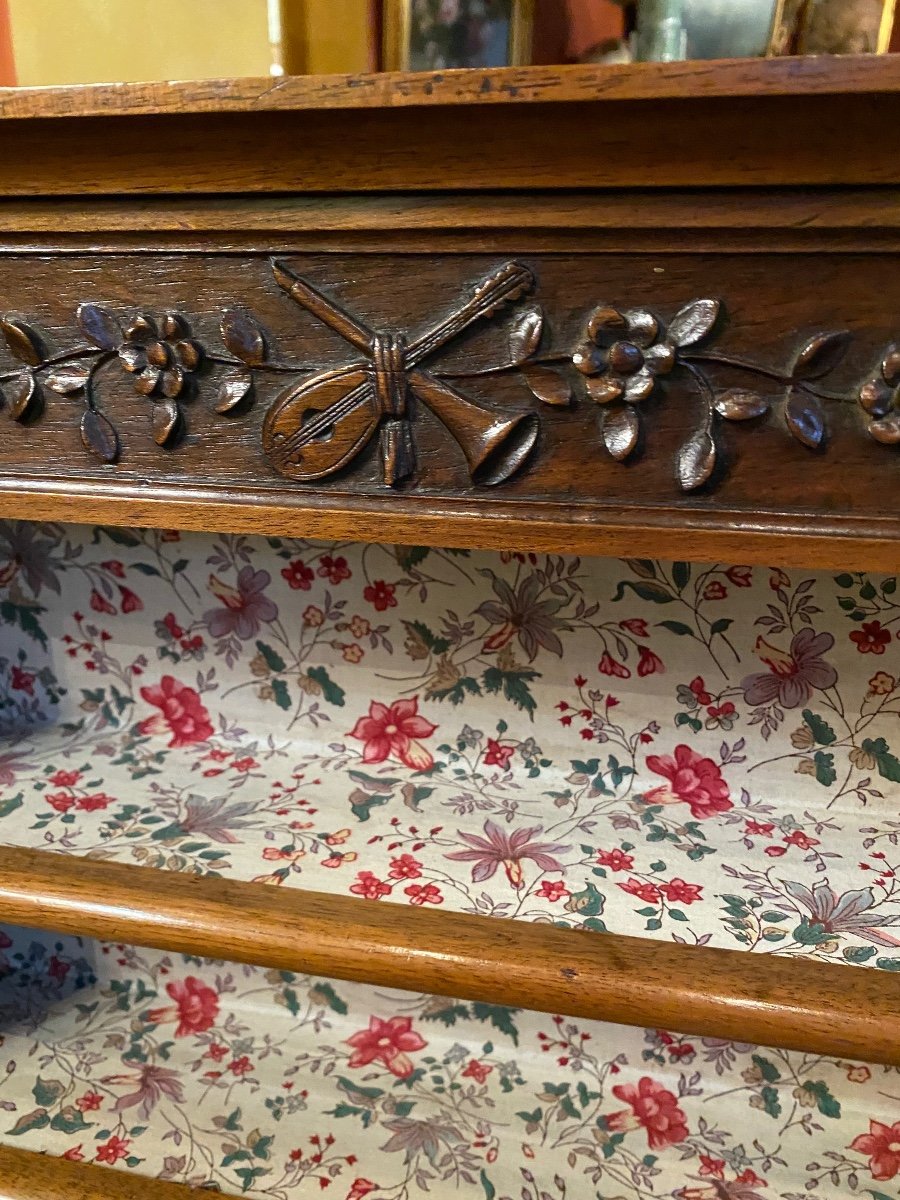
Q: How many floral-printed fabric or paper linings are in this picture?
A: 2